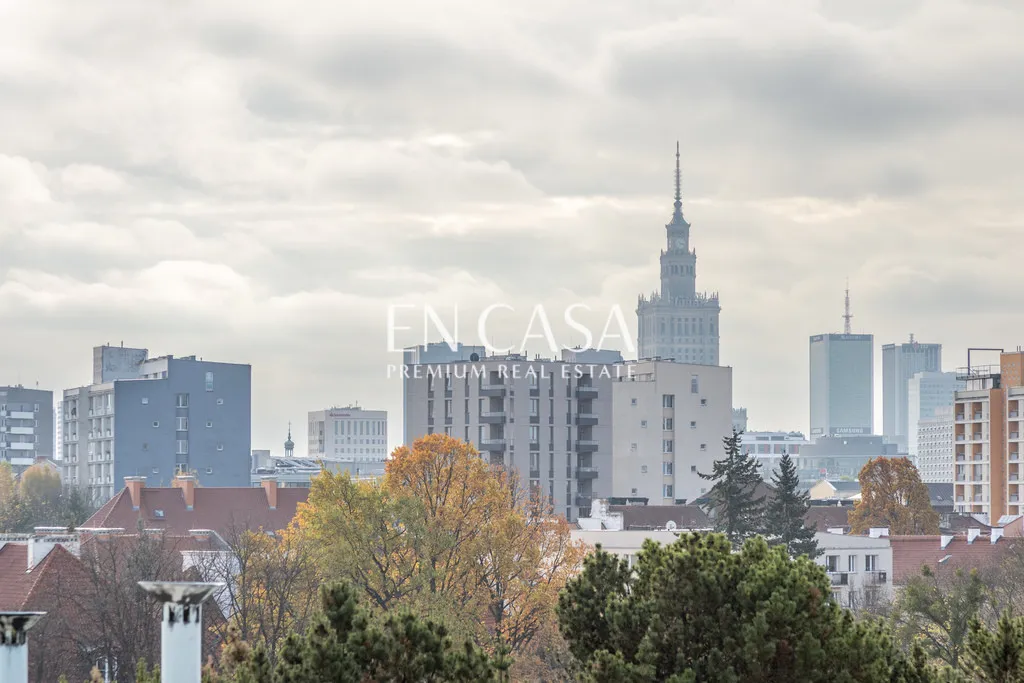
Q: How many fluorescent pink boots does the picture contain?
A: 0